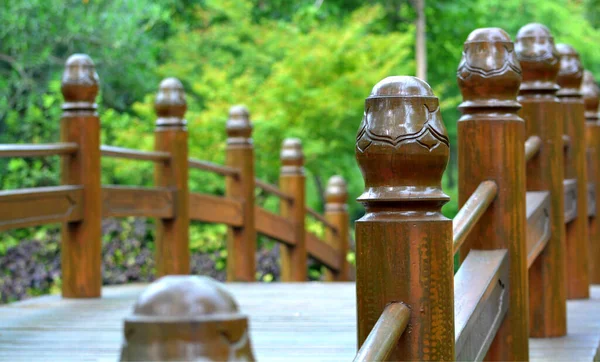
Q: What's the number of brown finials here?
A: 11